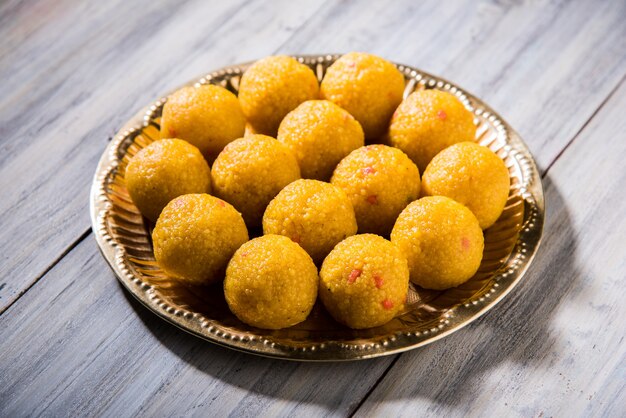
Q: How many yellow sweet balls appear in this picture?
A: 14